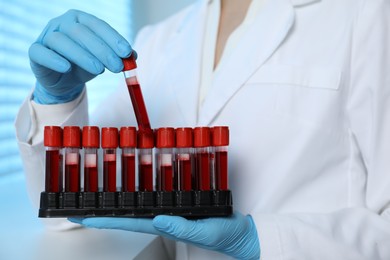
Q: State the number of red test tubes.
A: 11